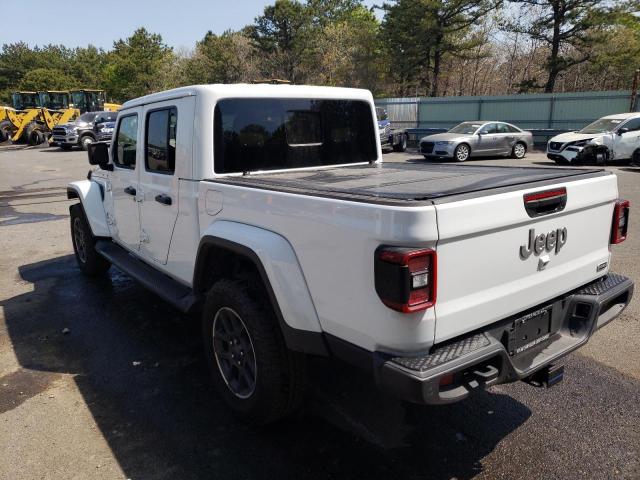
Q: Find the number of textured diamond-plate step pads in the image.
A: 2